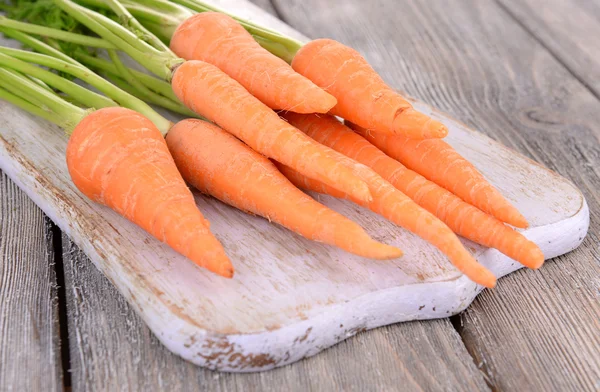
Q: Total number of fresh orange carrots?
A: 8